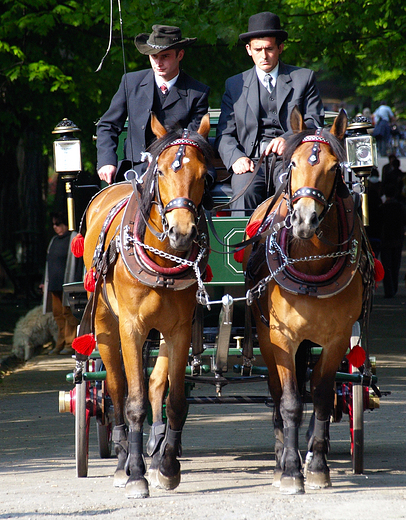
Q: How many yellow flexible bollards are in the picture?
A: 0